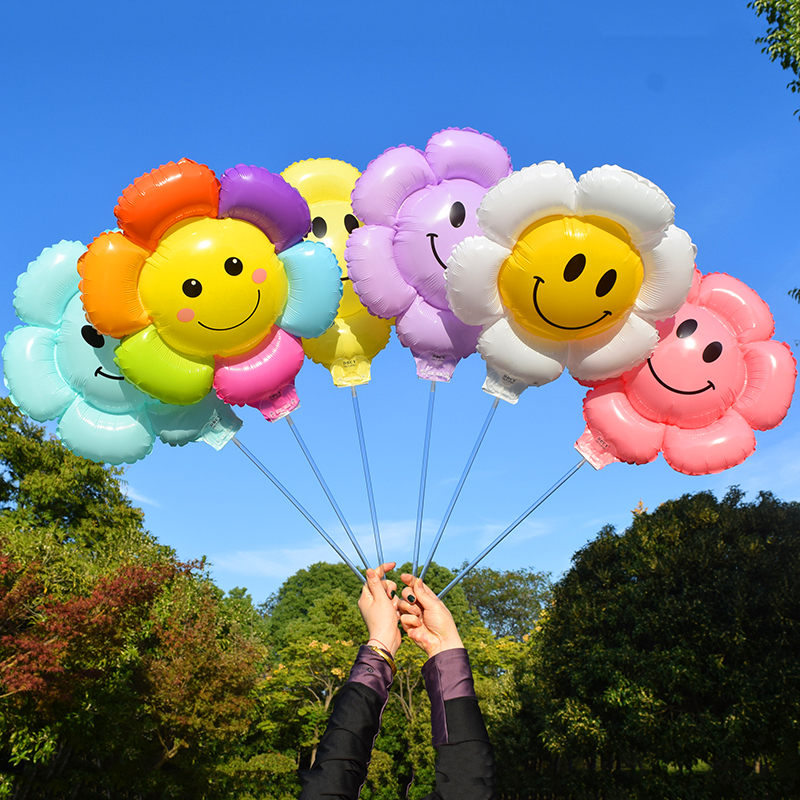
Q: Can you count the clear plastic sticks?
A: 6